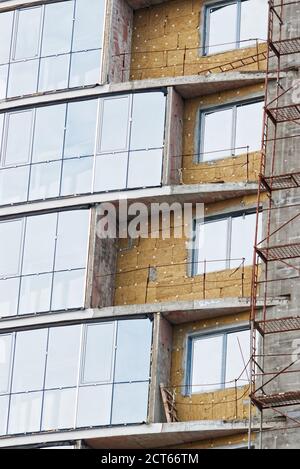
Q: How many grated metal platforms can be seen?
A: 6